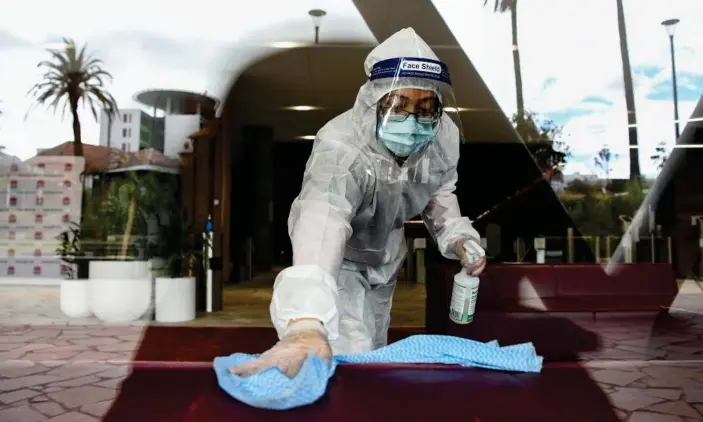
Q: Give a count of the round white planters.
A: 3